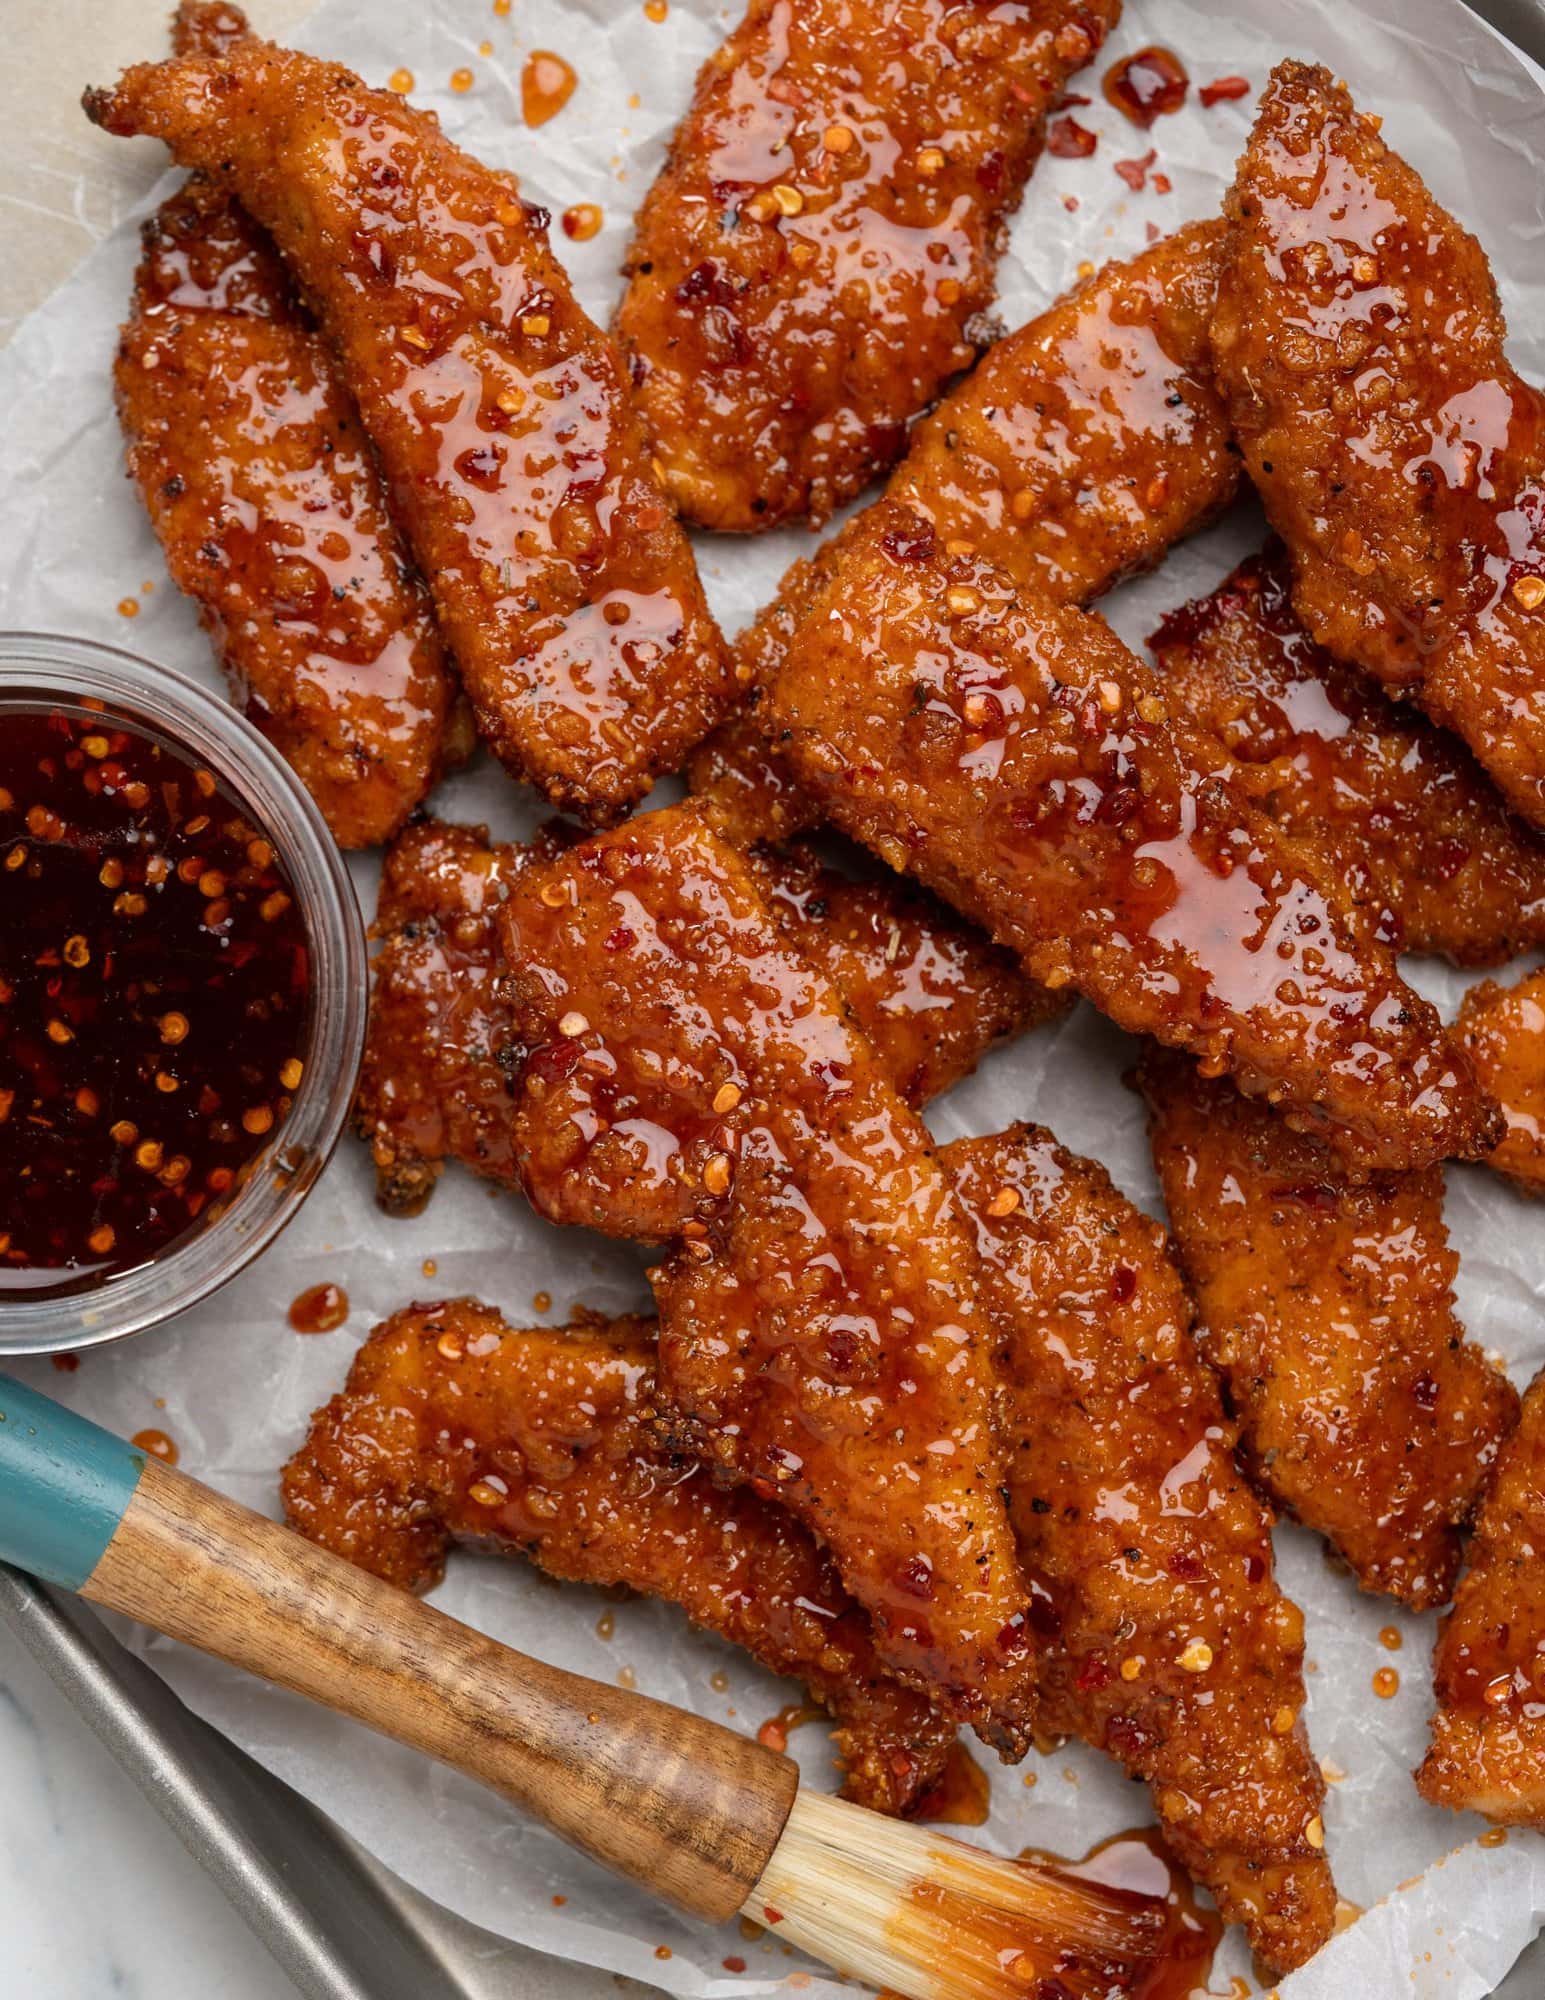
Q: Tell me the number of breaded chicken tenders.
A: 14